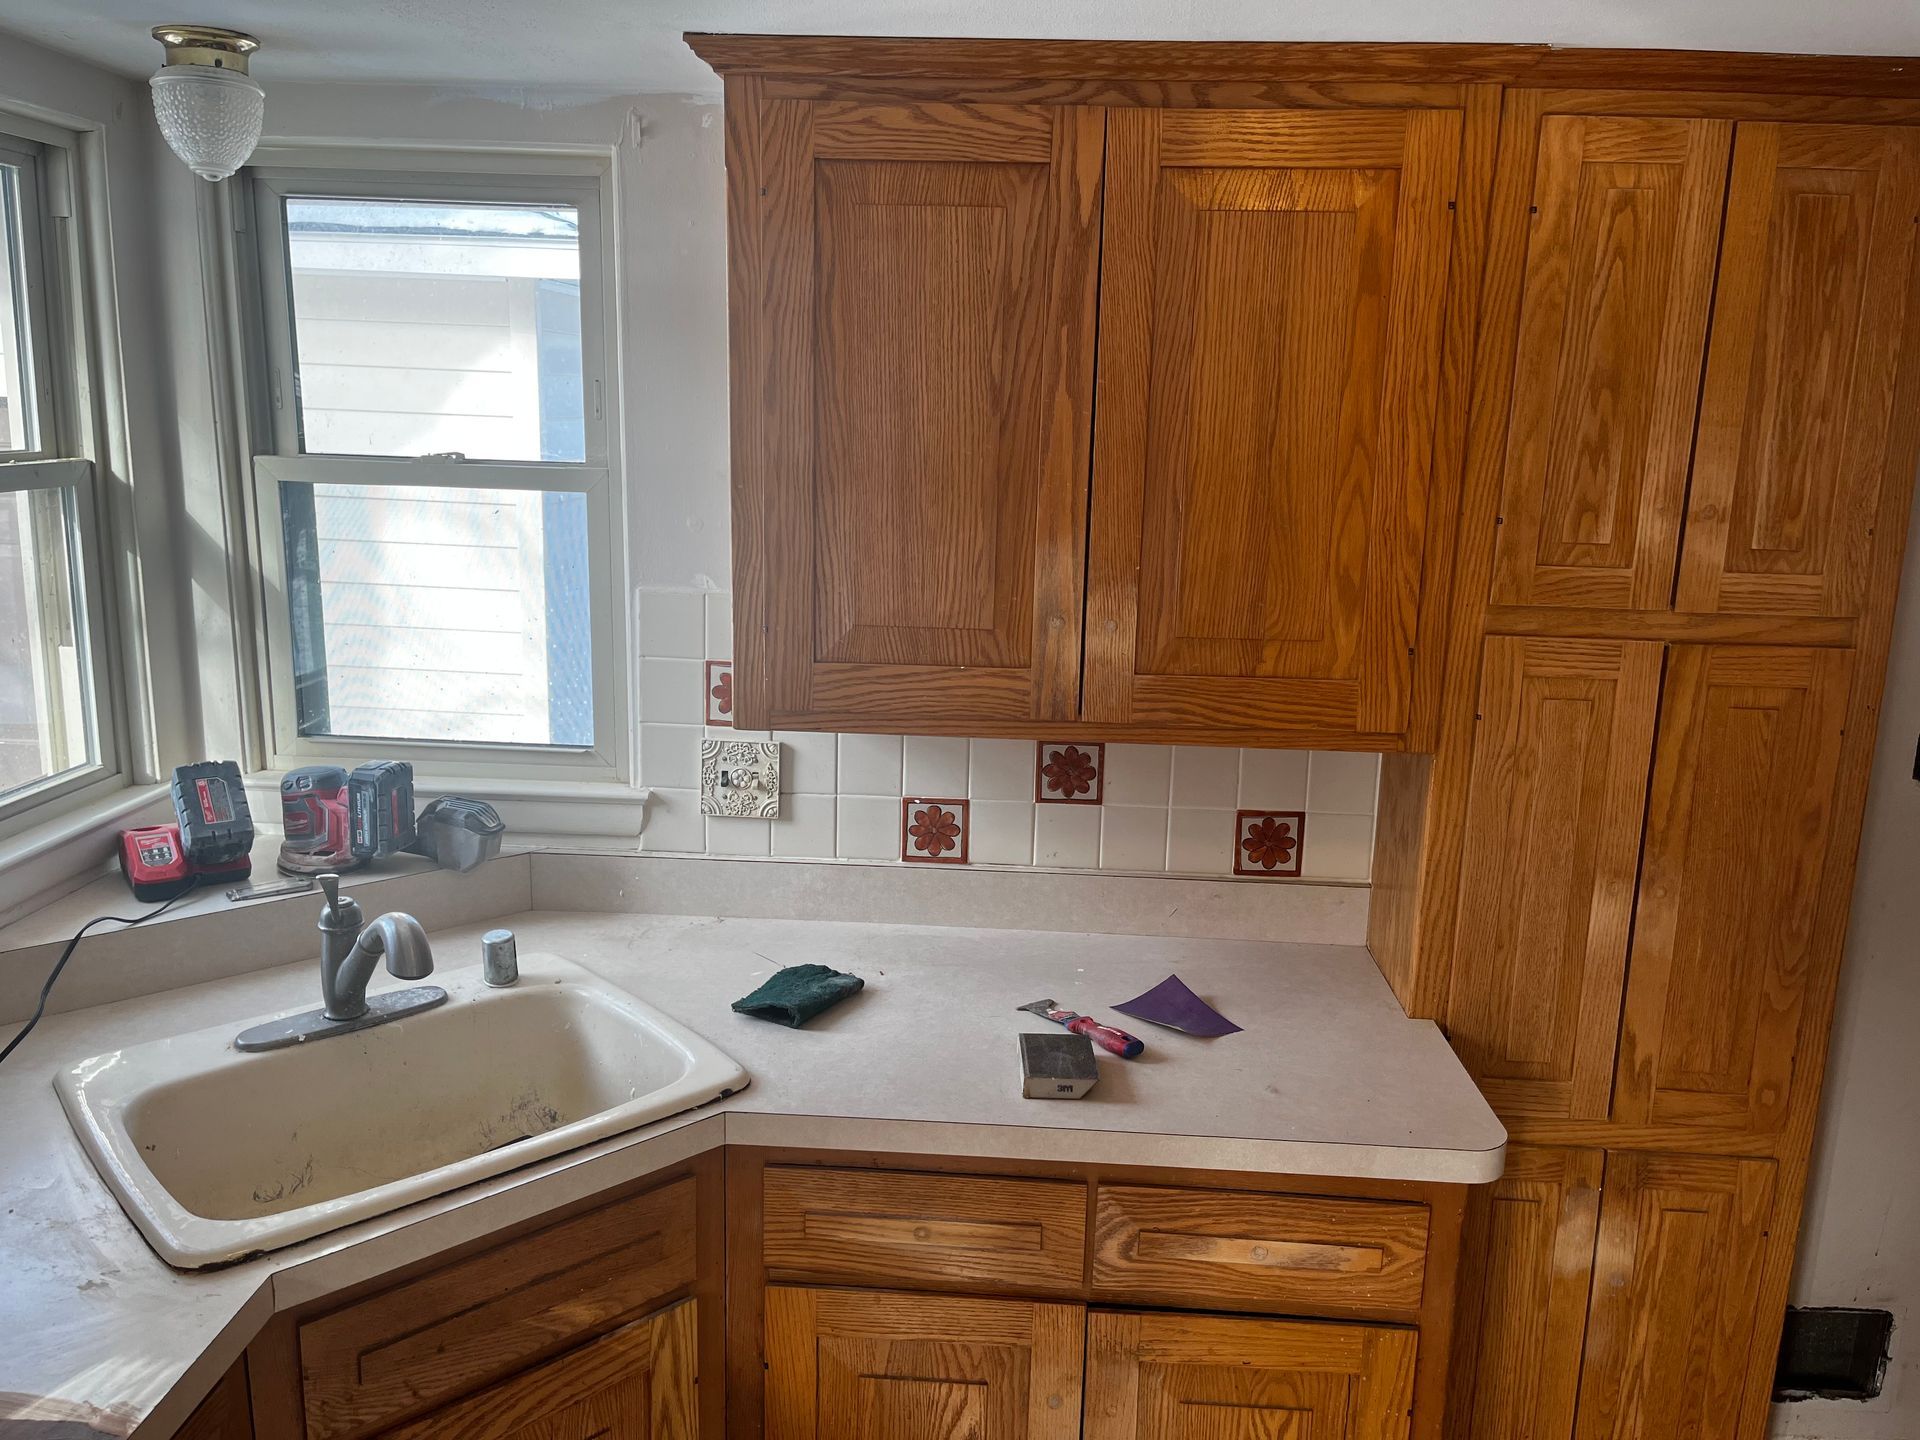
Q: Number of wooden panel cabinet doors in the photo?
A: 11